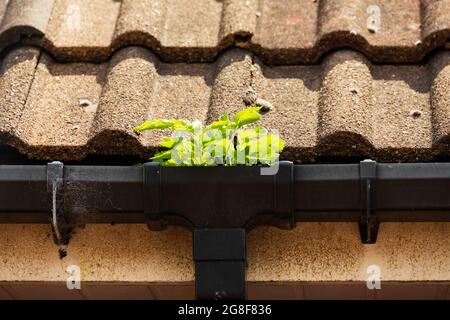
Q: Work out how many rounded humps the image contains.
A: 10